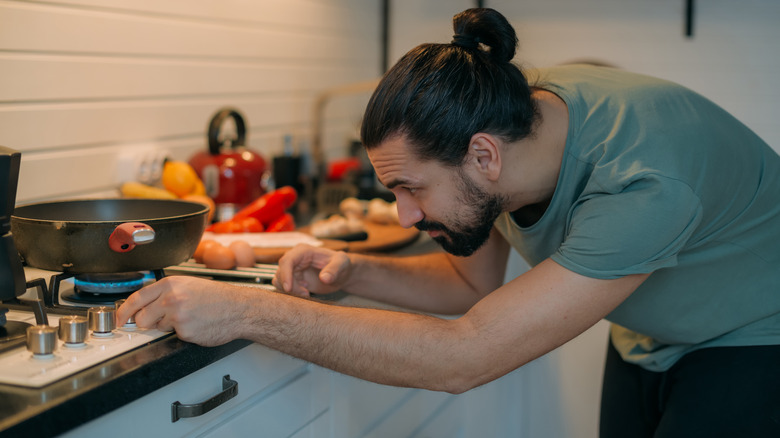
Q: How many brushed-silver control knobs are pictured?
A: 4